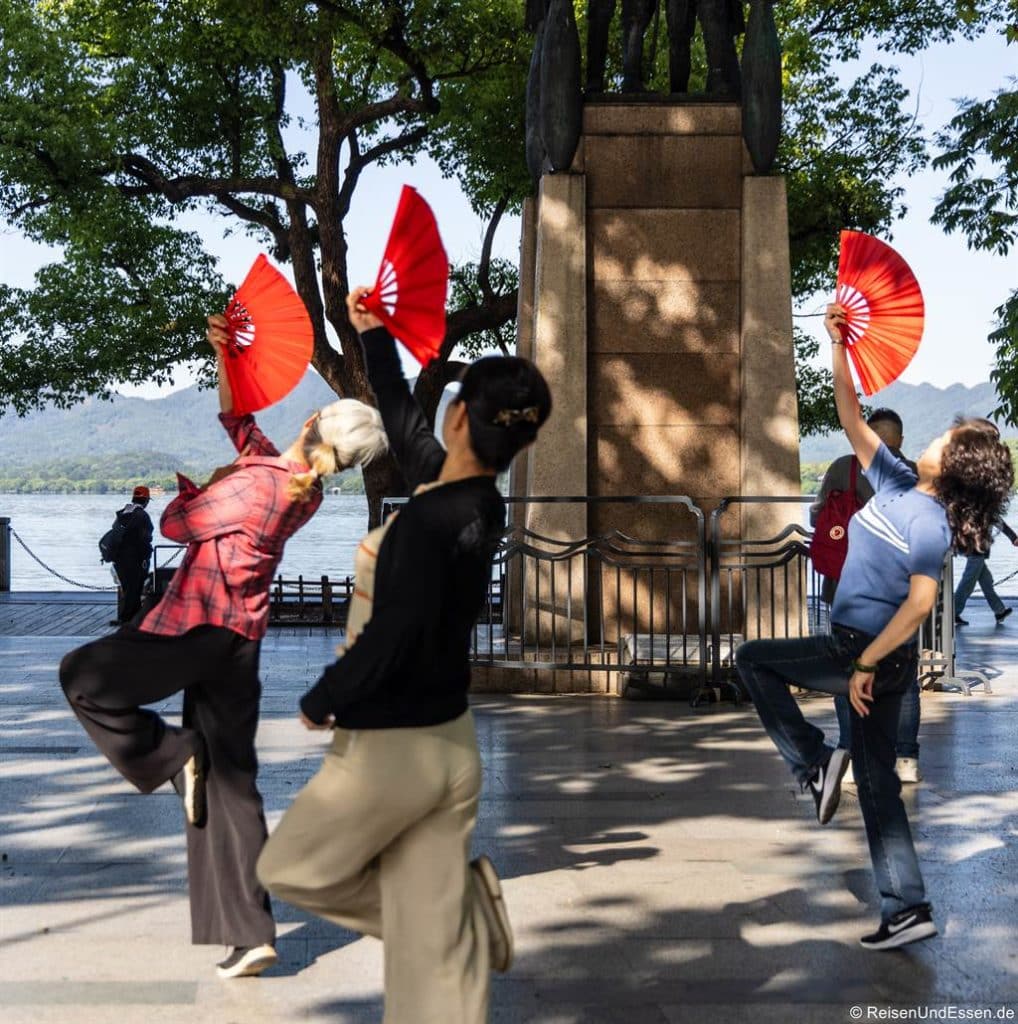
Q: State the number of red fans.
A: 3